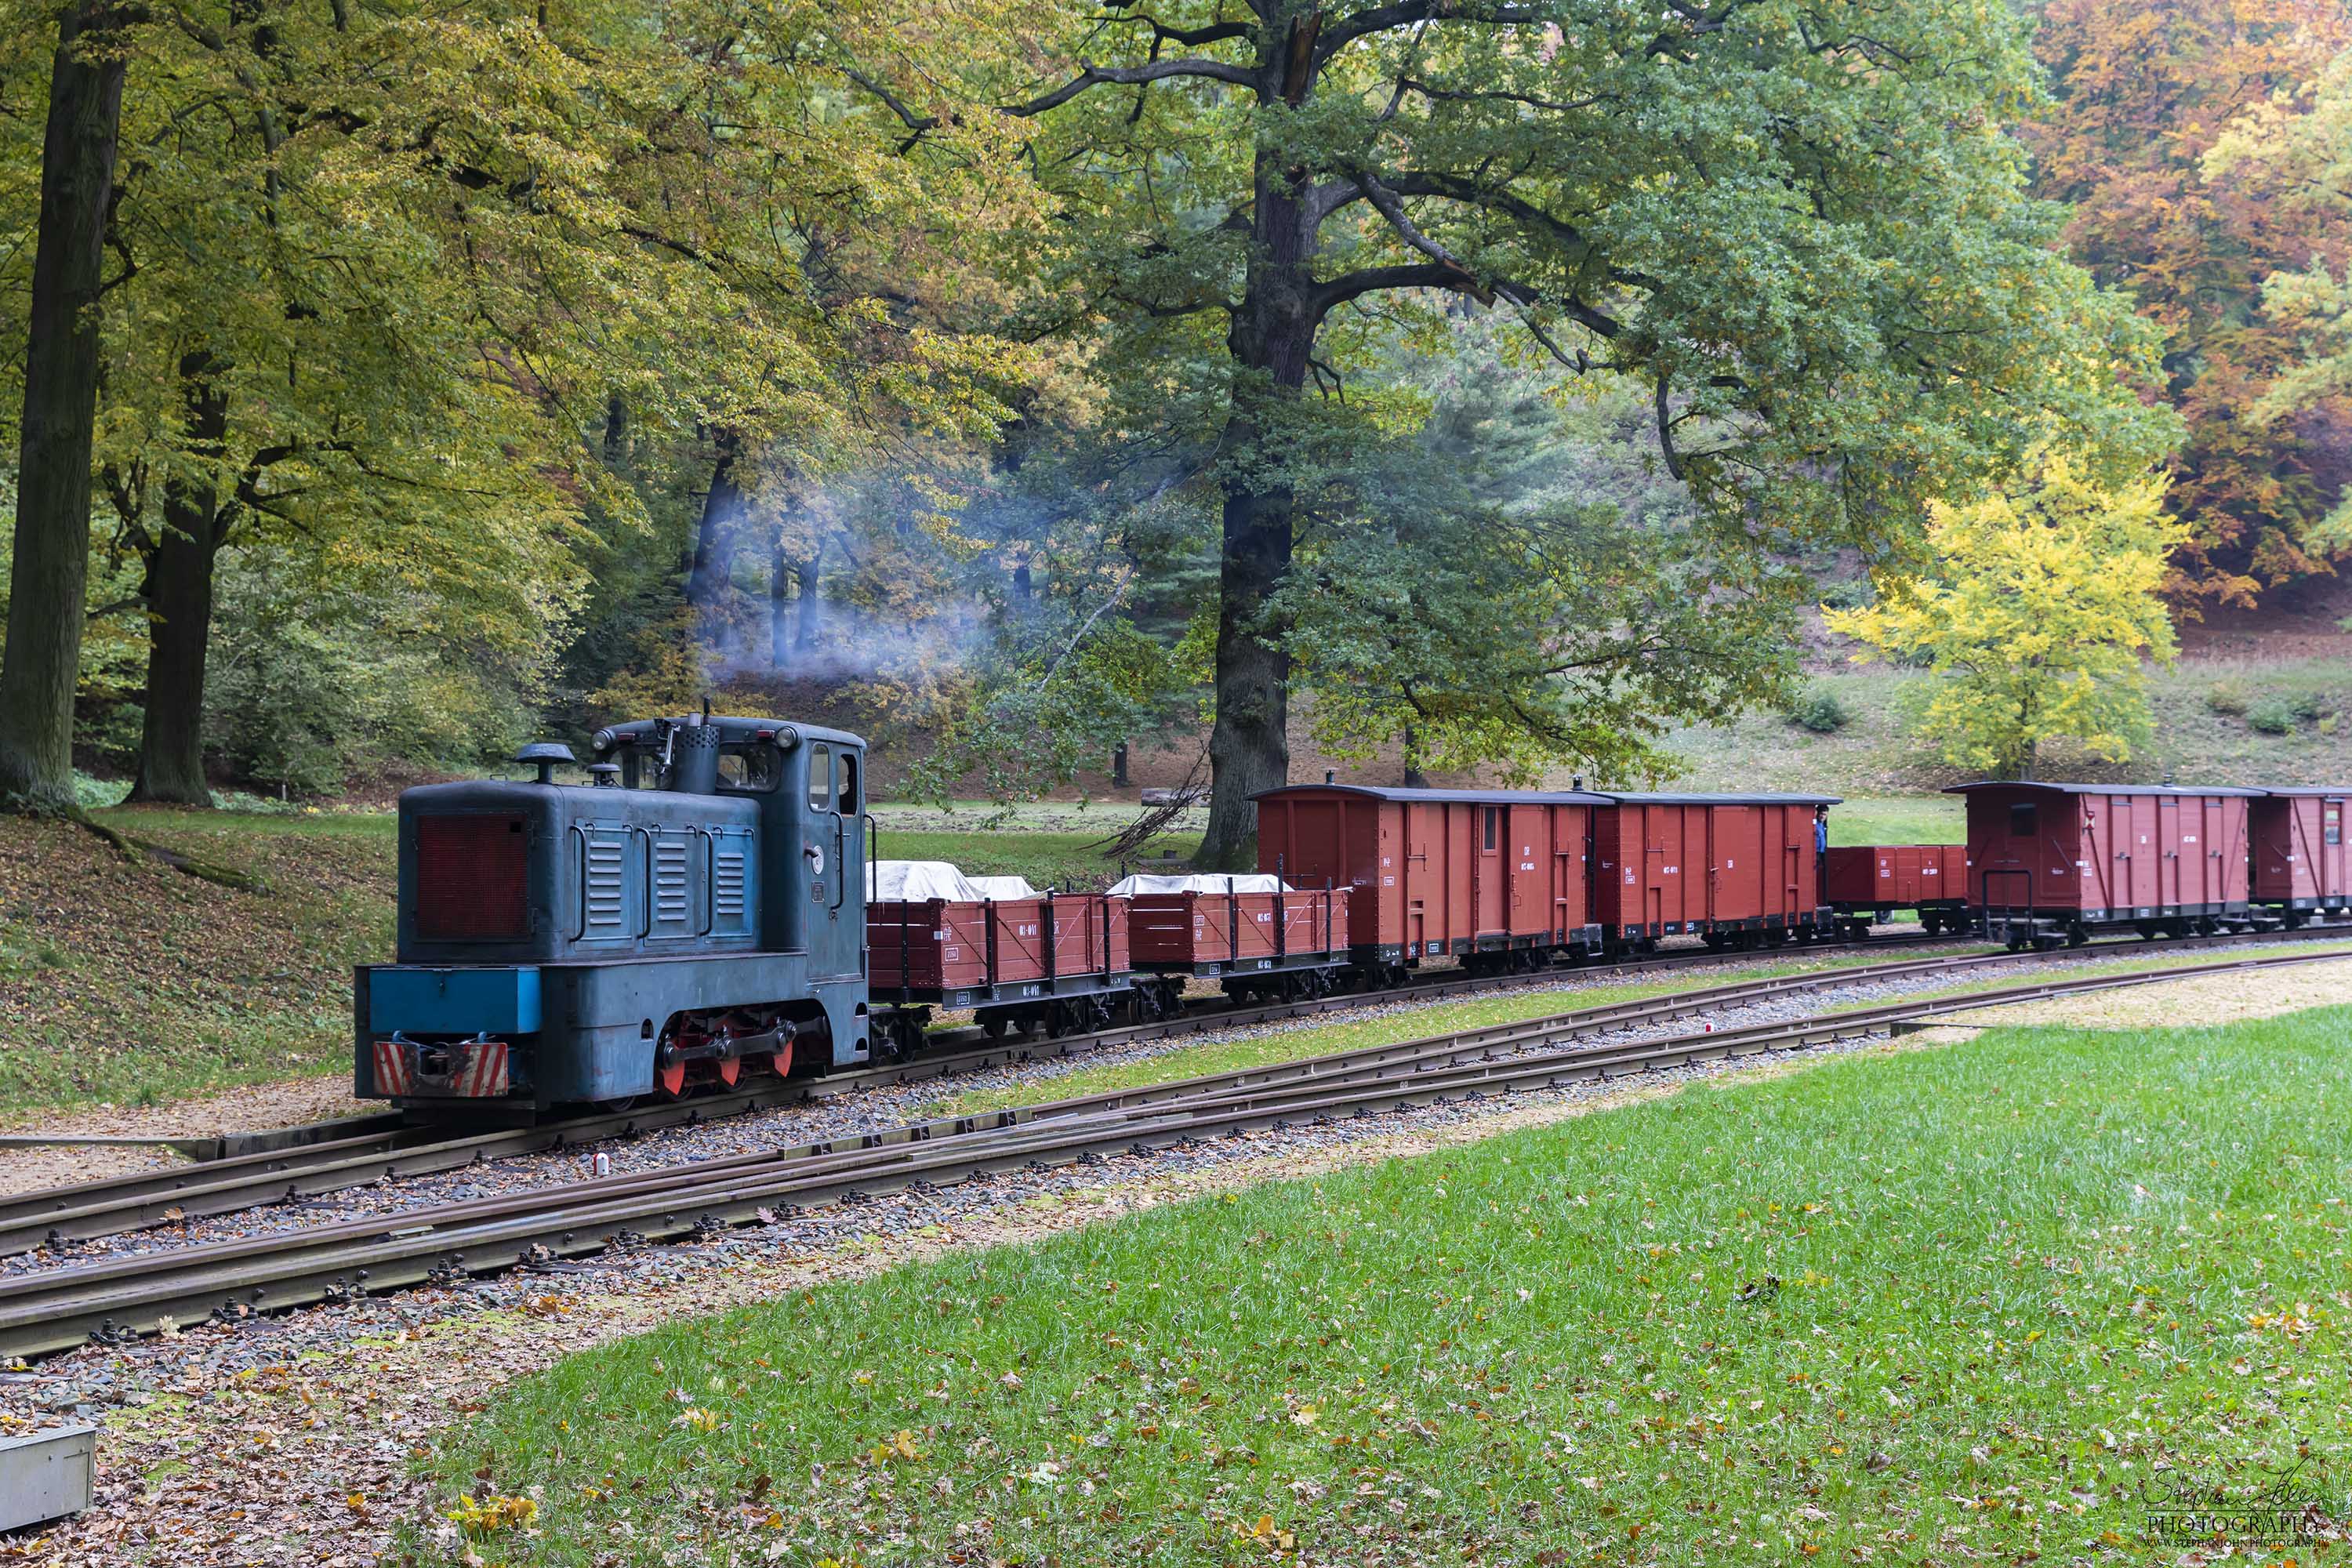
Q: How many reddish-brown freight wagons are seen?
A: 7